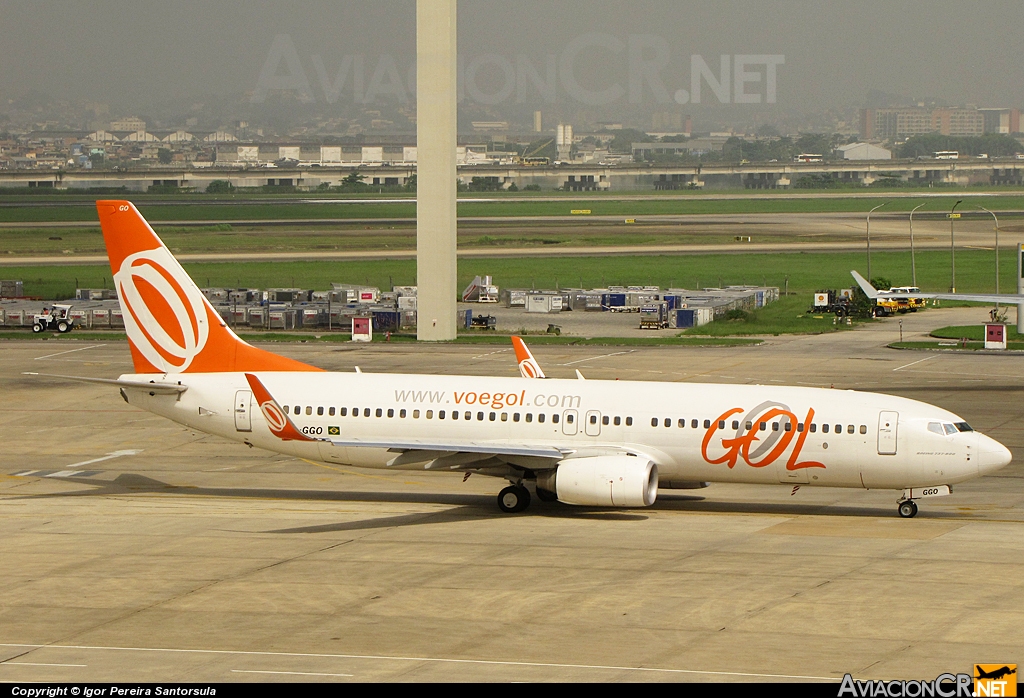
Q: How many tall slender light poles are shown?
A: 4